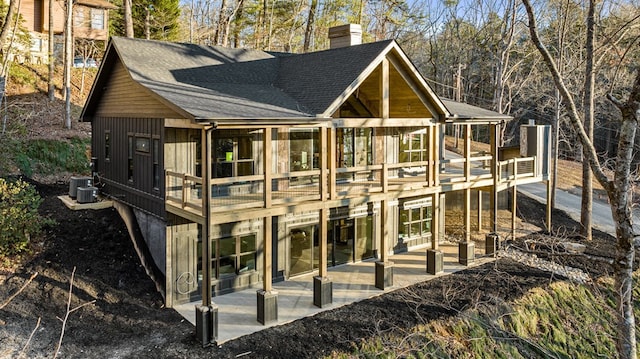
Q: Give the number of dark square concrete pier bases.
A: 7